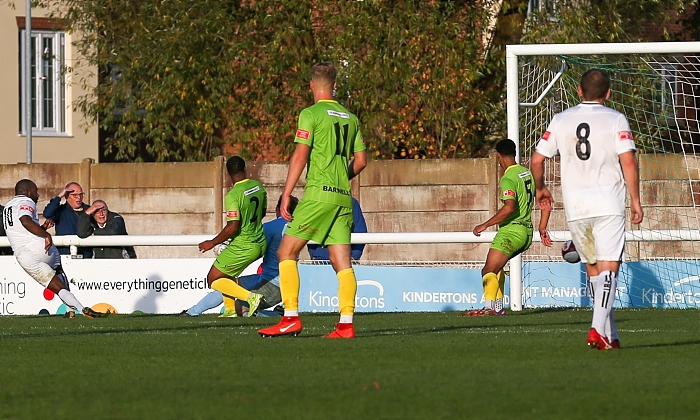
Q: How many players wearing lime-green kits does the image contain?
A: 3